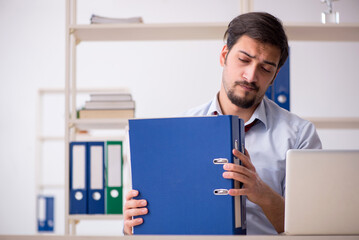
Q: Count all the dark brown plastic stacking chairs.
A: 0